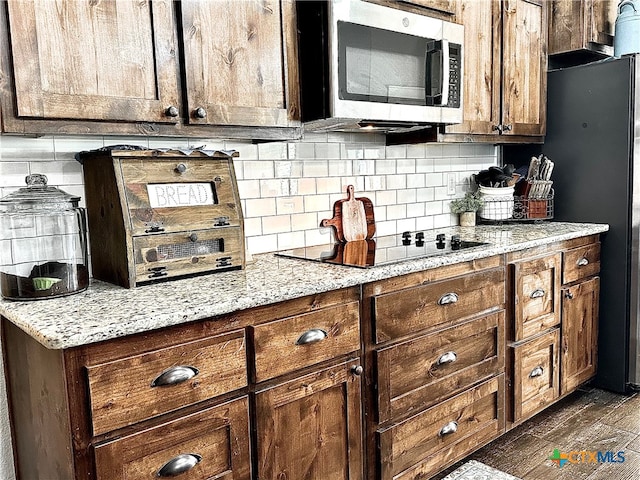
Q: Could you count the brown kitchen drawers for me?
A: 9